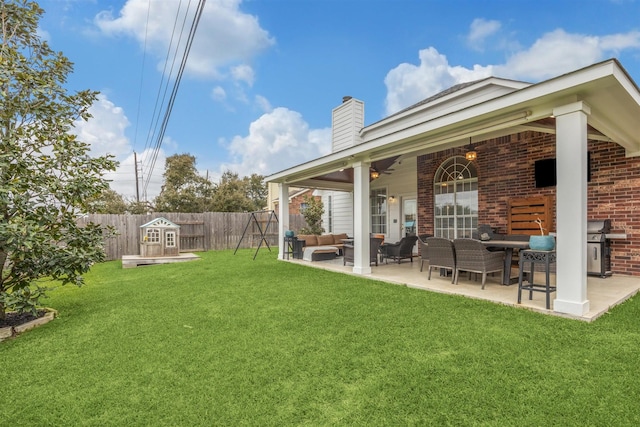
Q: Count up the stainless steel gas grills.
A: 1